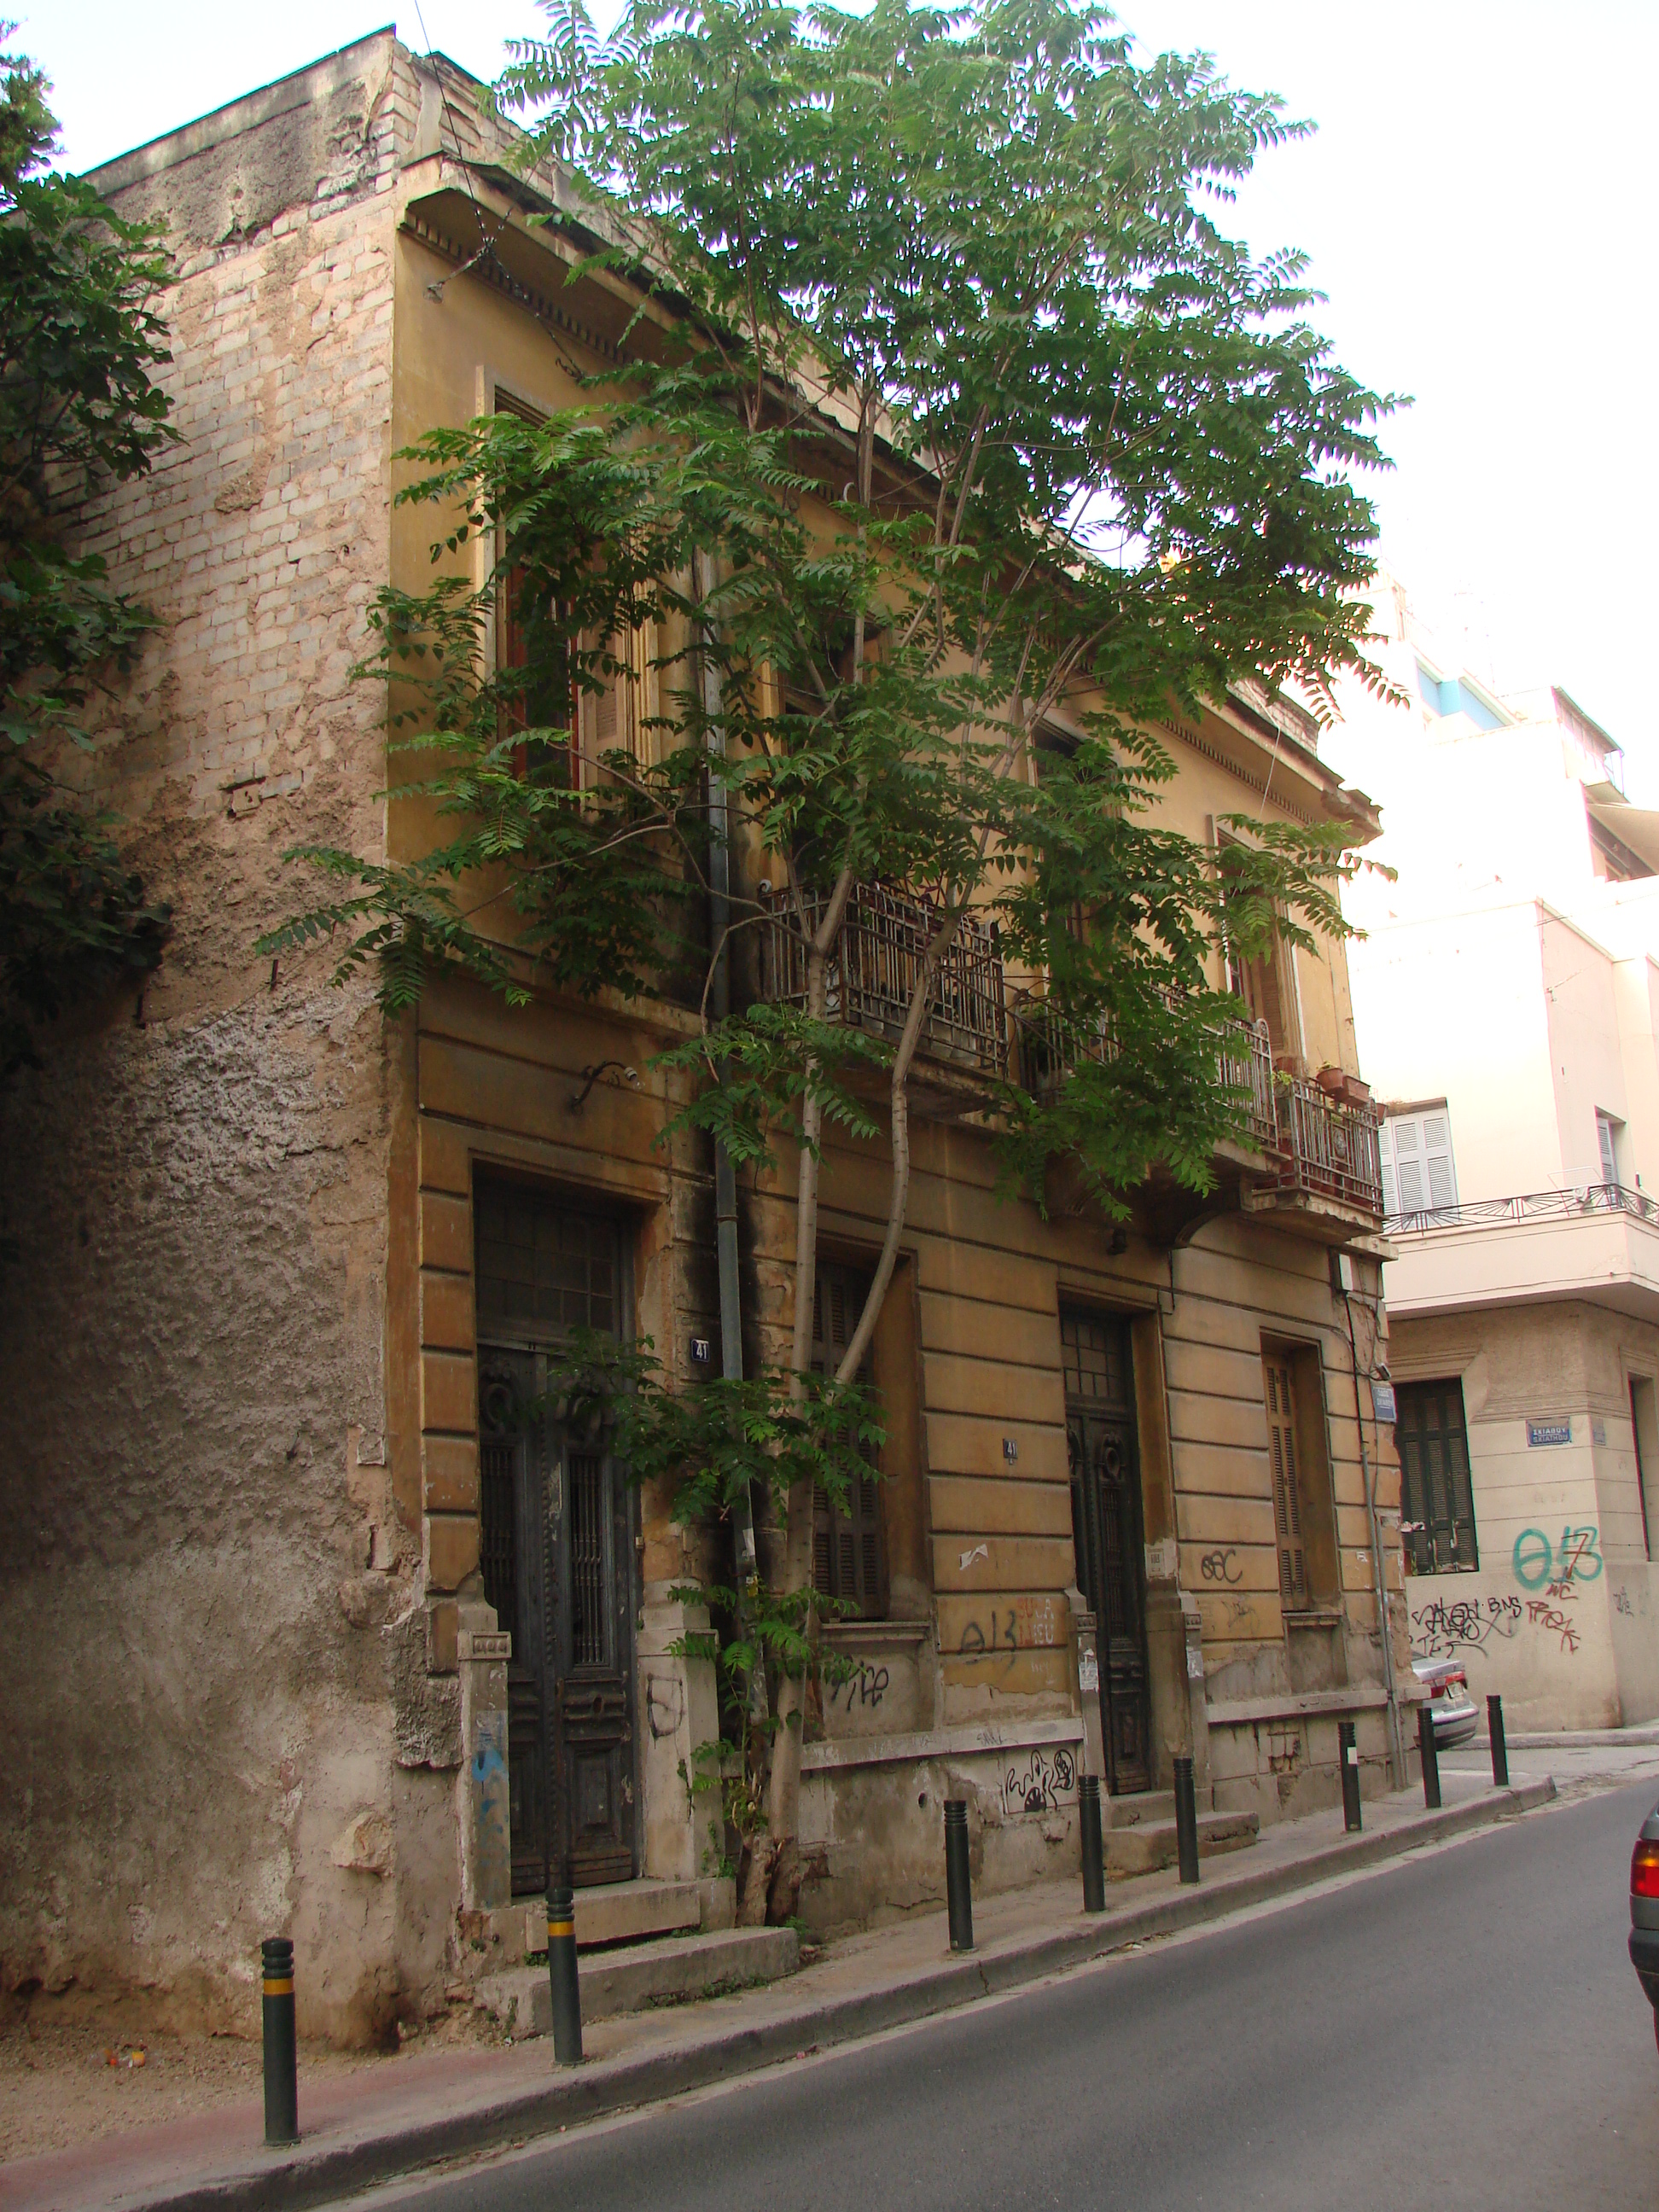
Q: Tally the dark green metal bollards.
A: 8